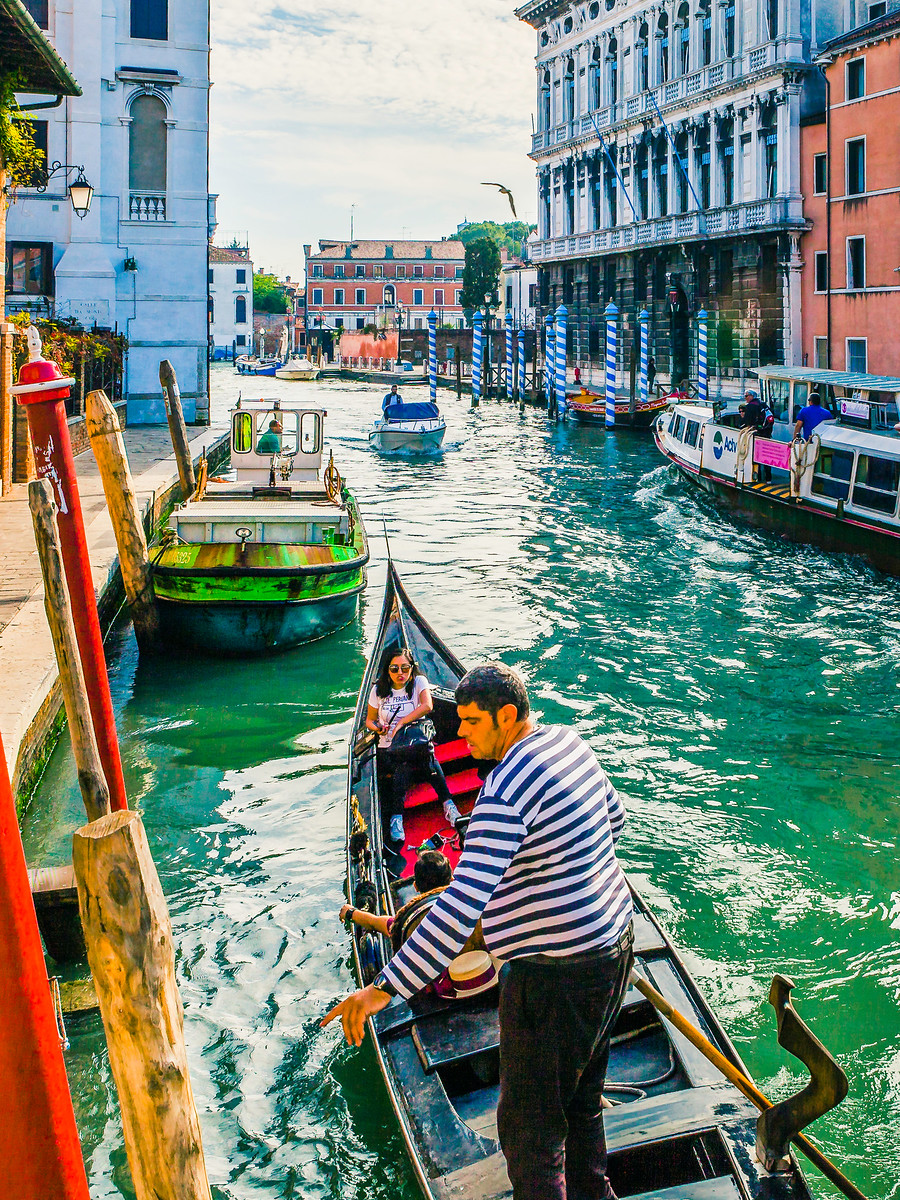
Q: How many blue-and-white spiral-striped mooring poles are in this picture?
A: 10